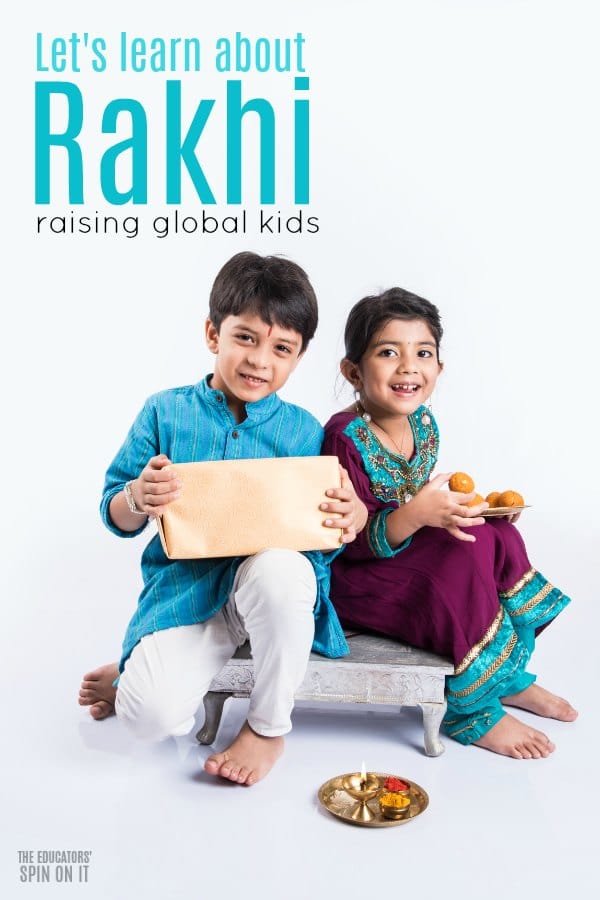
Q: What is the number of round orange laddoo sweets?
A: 4